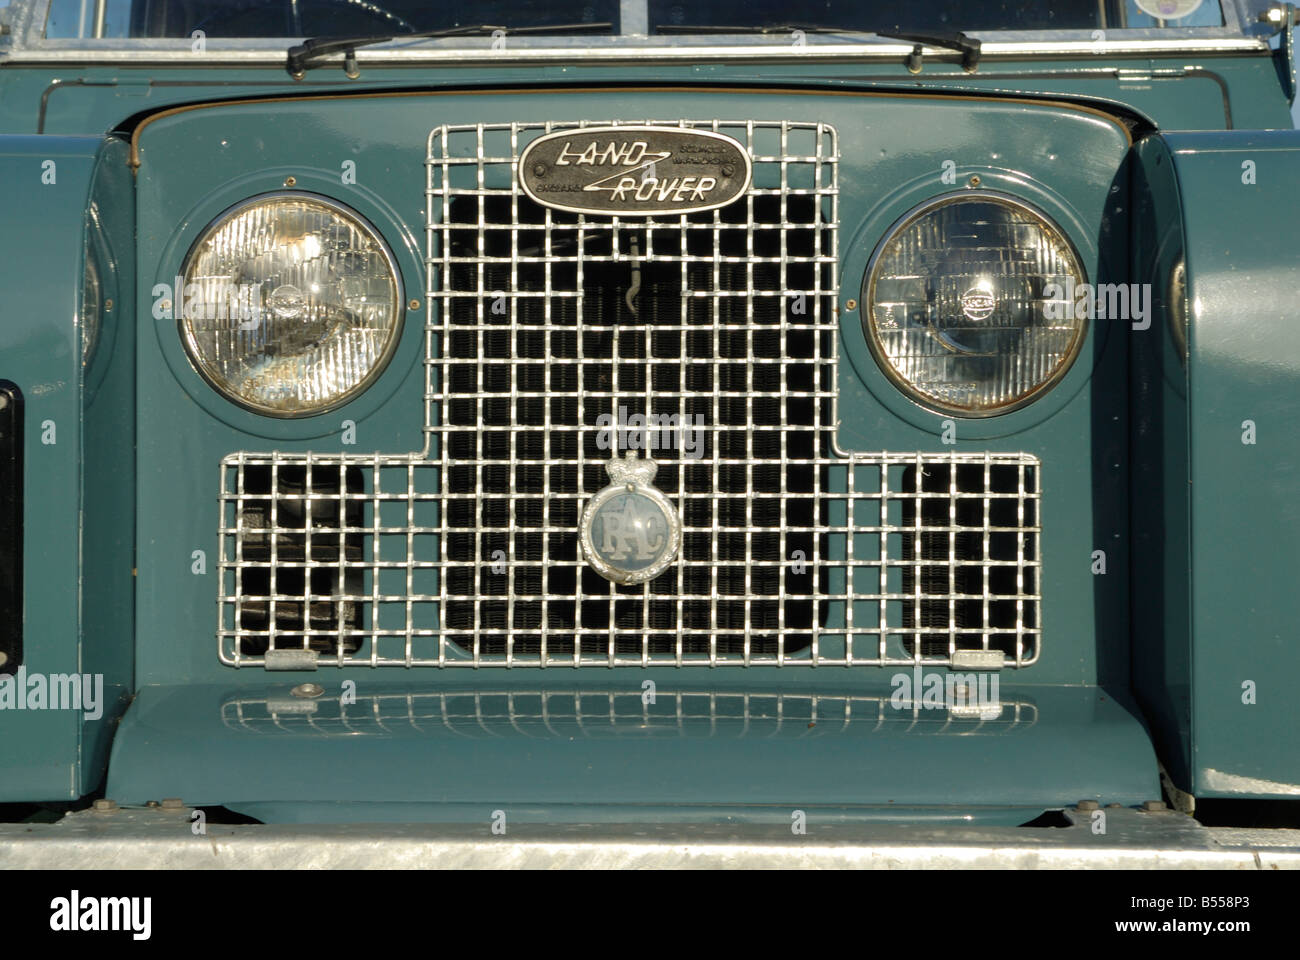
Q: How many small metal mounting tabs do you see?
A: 2